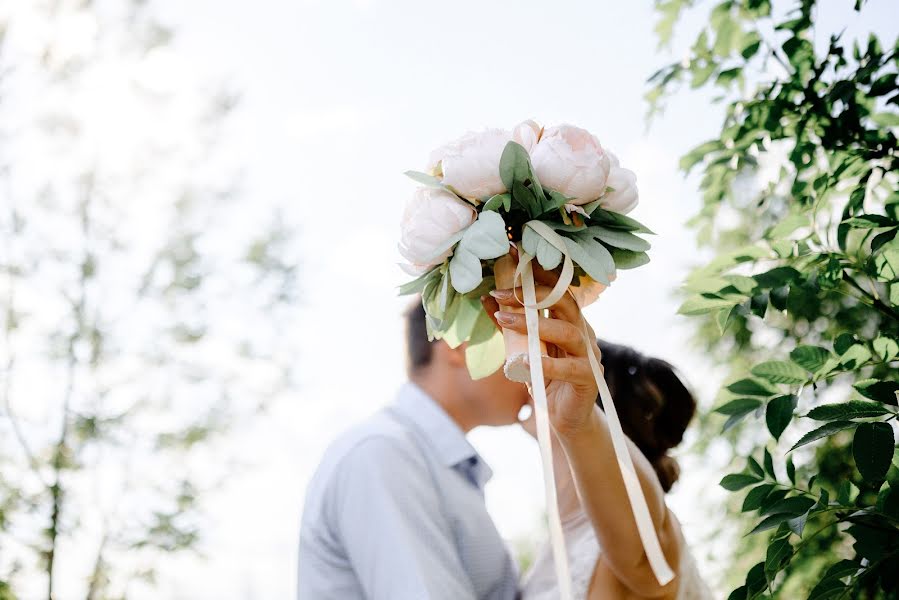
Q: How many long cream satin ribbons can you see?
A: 2